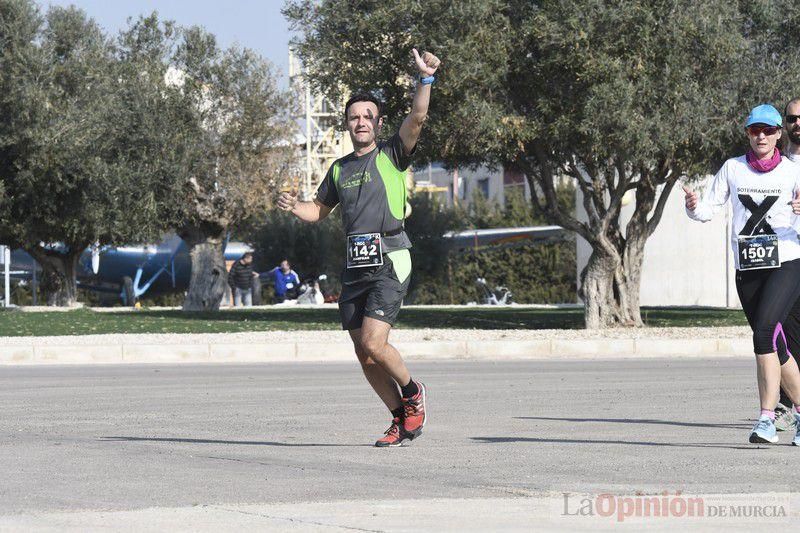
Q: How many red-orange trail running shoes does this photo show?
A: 2